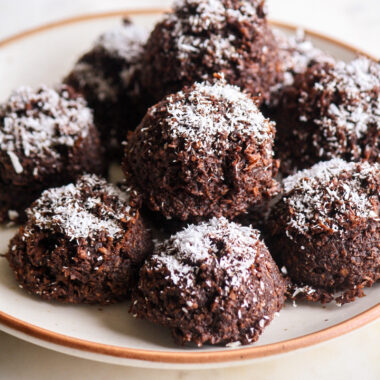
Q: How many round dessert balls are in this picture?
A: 9